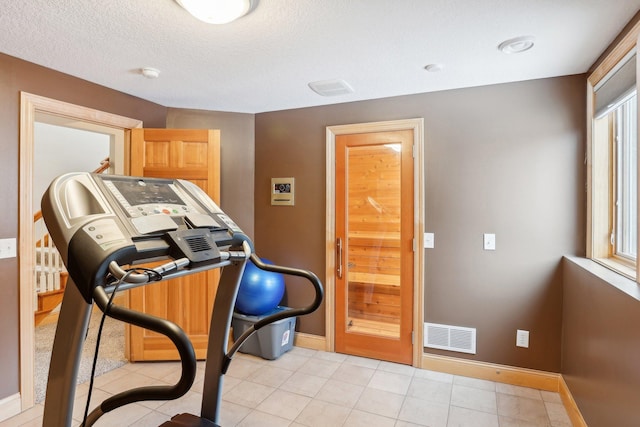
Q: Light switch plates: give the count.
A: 3